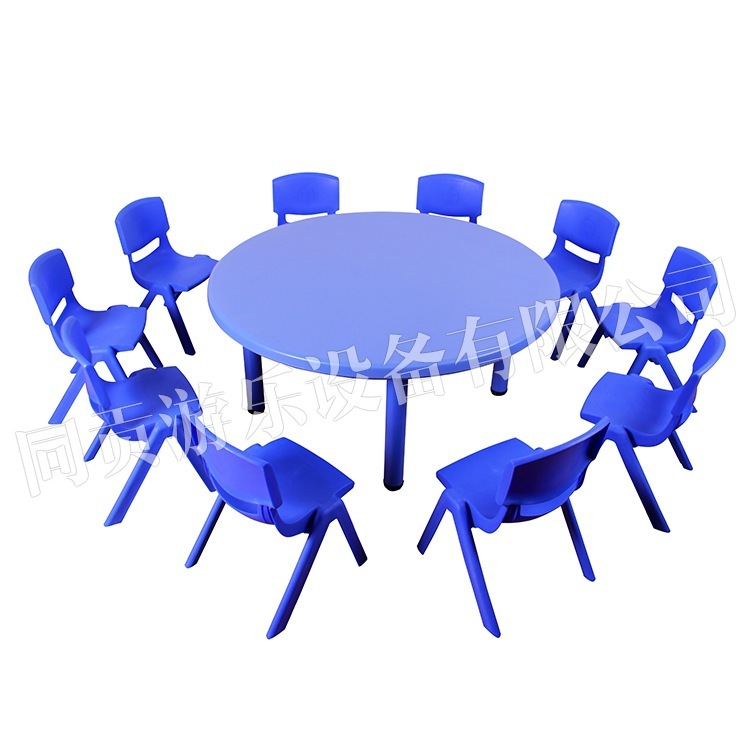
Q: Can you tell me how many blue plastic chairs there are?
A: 10